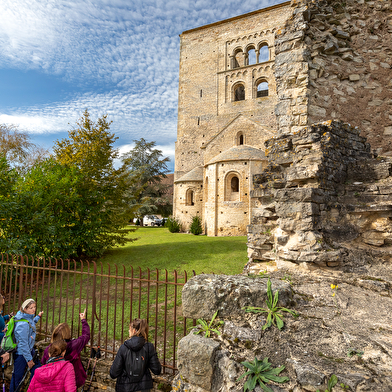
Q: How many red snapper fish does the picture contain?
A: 0